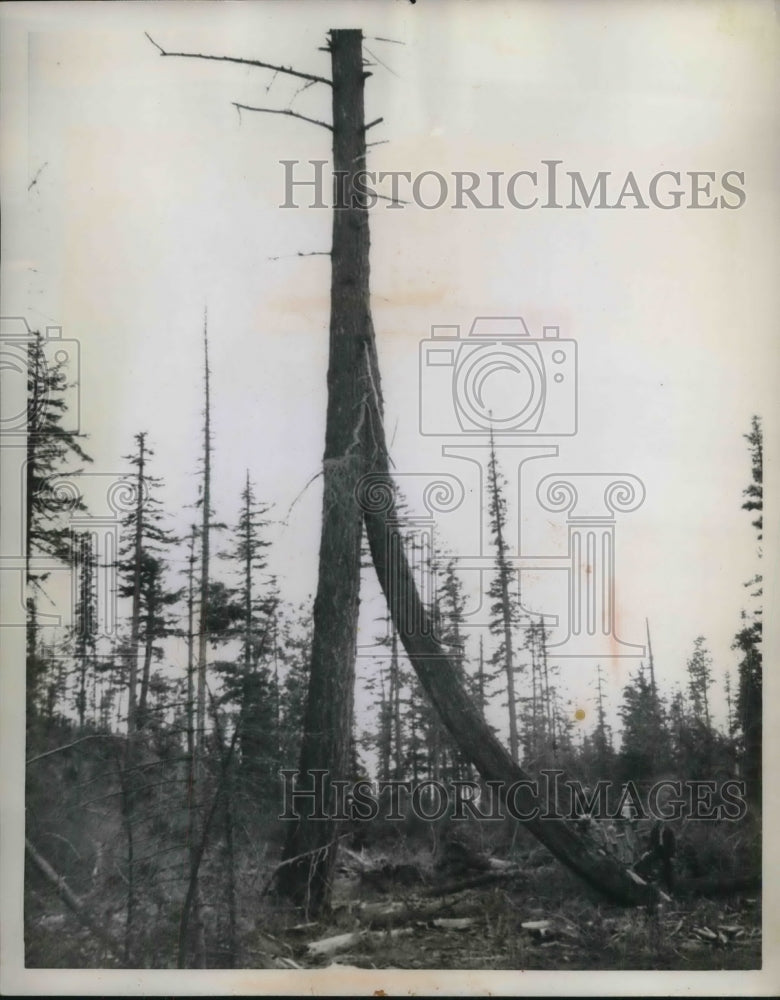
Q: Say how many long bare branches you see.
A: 2